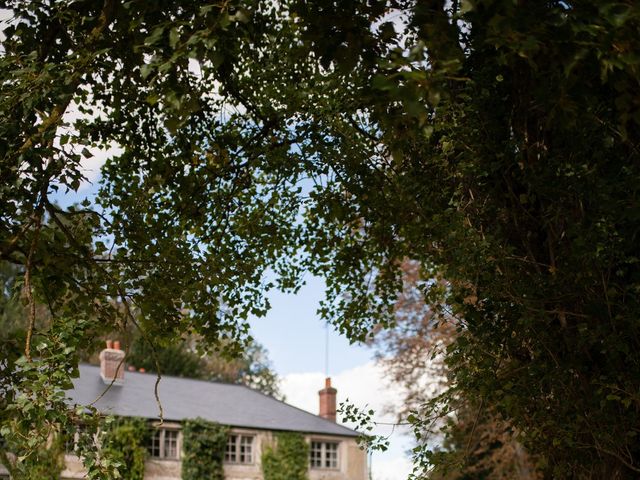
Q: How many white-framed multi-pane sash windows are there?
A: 3